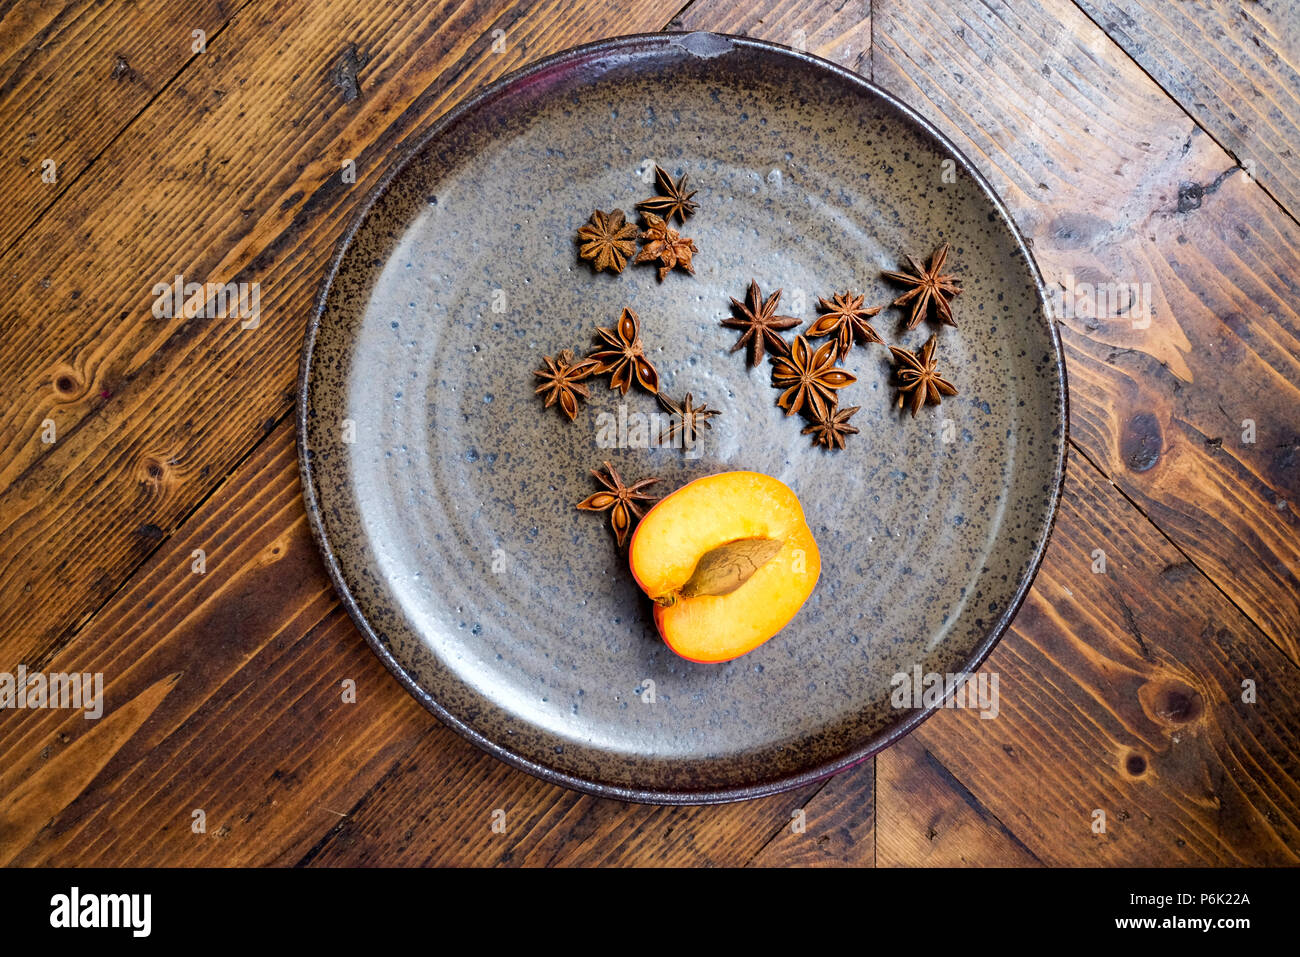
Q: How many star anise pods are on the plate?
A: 13